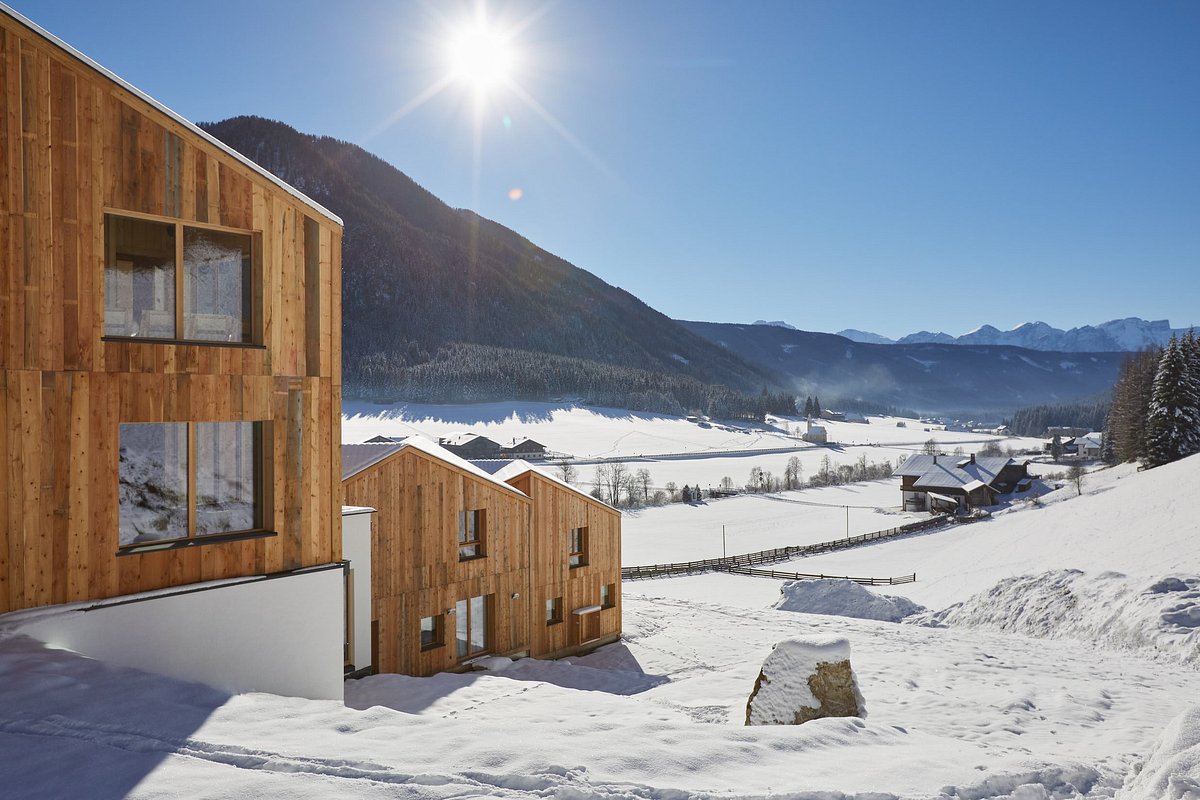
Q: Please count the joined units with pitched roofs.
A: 2